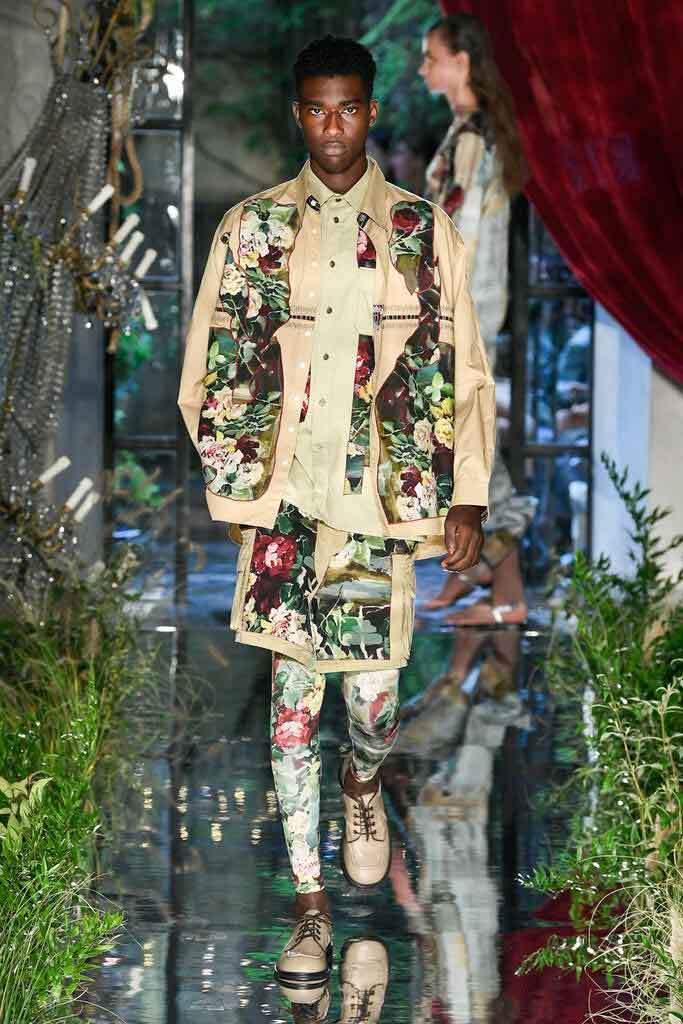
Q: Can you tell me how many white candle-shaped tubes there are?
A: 9